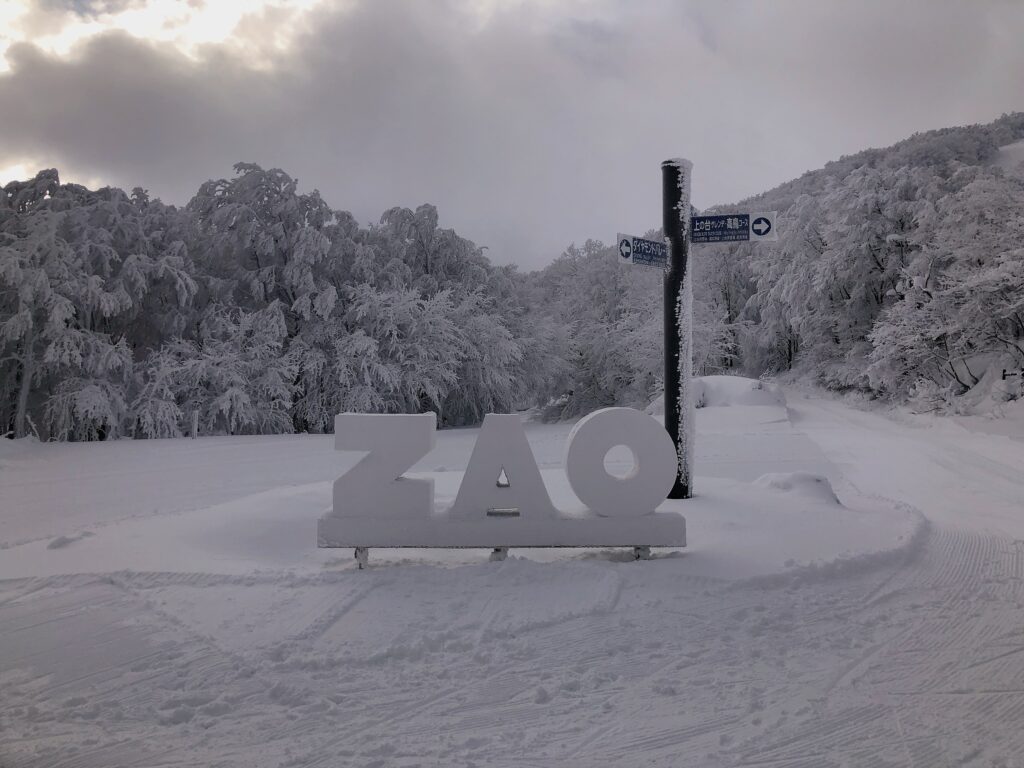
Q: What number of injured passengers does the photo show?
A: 0